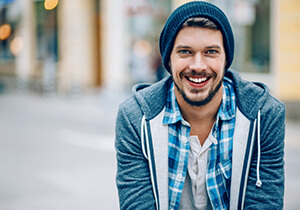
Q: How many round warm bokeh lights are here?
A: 4